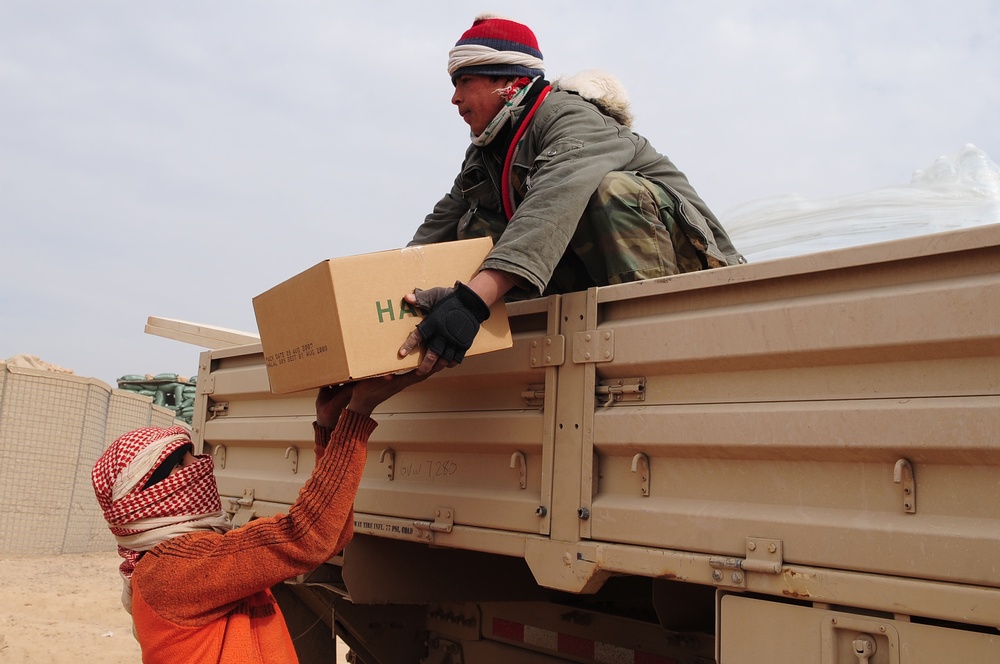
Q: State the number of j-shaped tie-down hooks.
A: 6